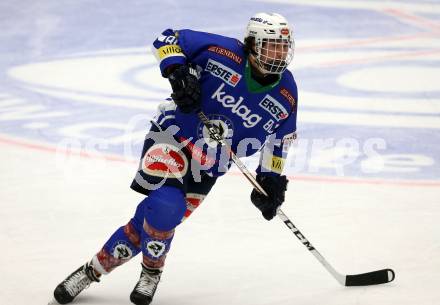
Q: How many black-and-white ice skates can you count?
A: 2